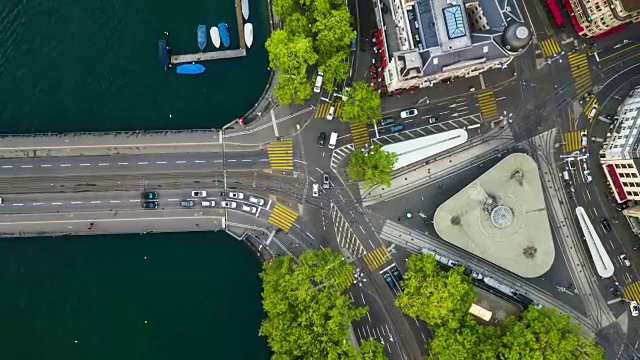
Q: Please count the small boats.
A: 7